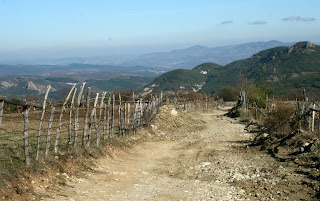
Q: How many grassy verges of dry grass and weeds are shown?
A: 2